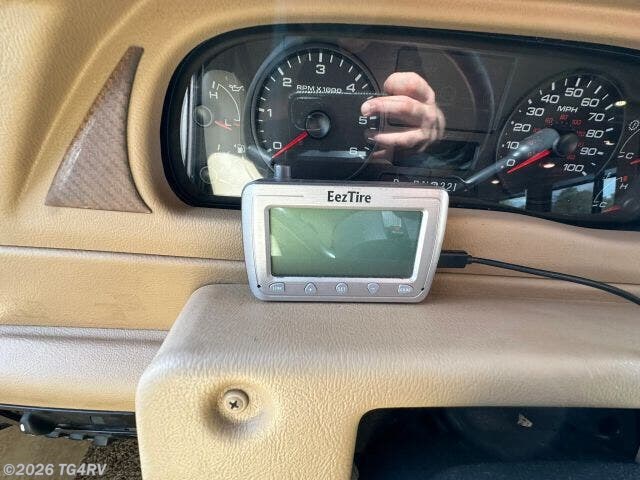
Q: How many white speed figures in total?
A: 11